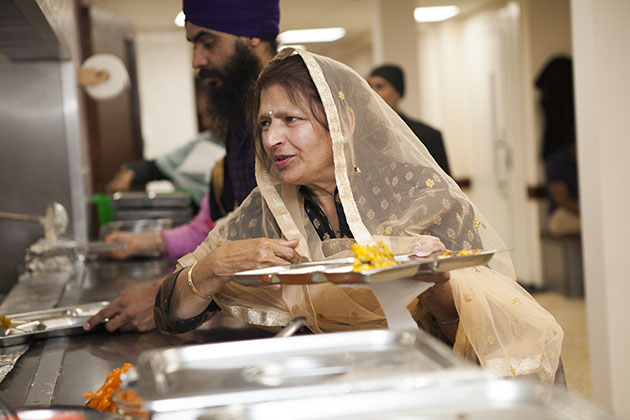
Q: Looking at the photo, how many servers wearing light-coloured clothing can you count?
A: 1